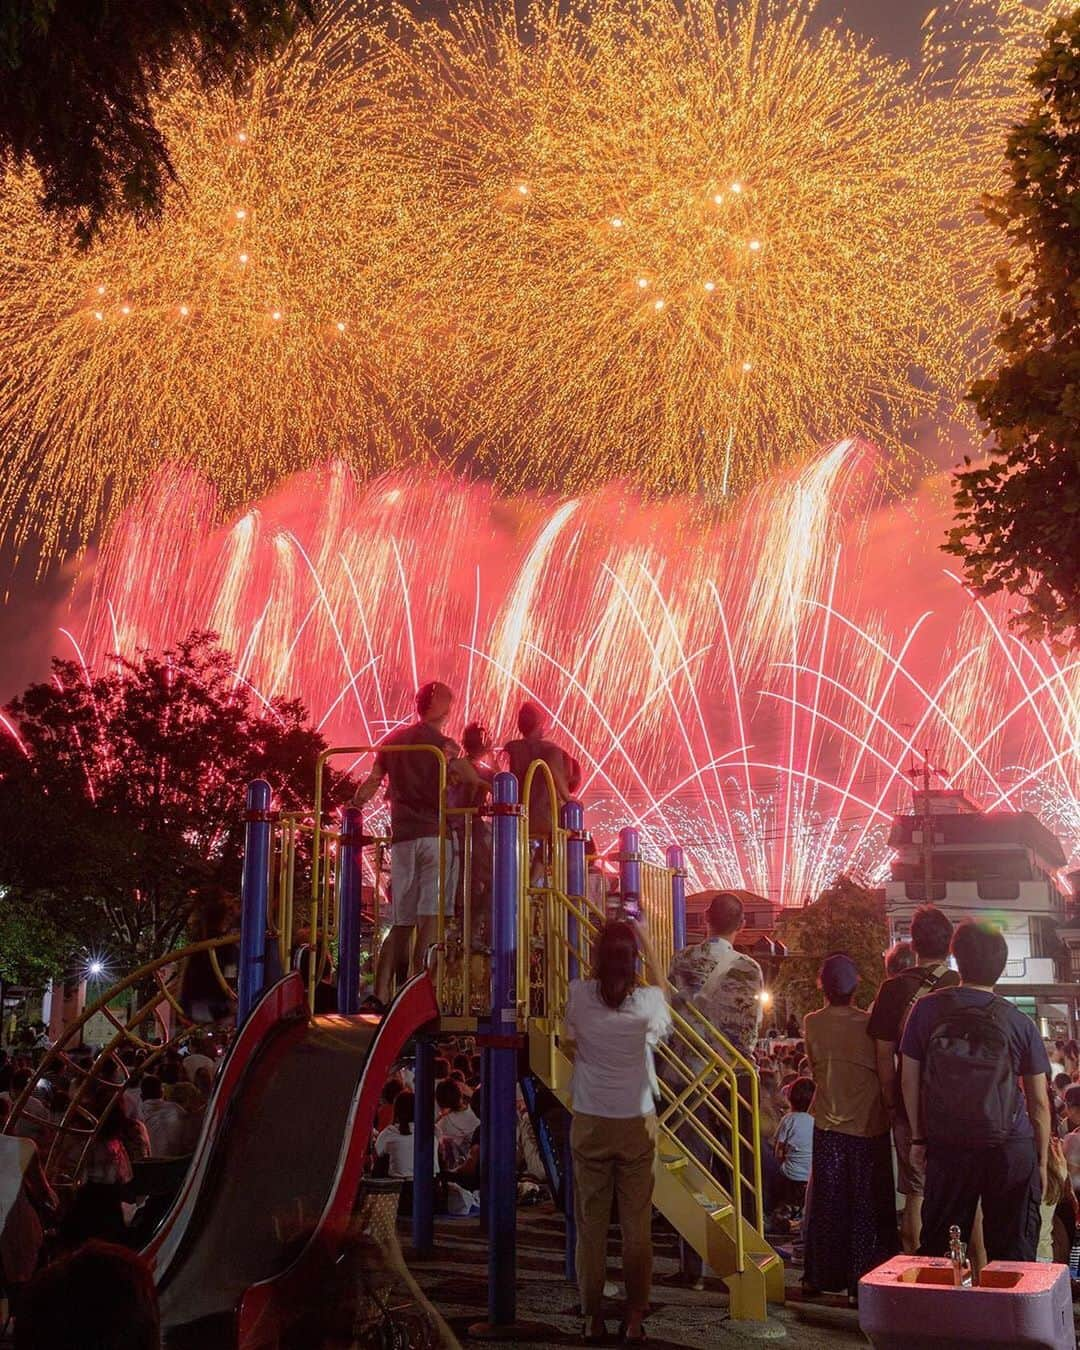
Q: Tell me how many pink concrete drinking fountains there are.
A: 1